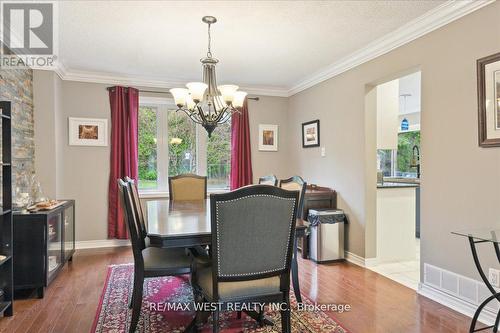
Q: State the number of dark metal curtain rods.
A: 1